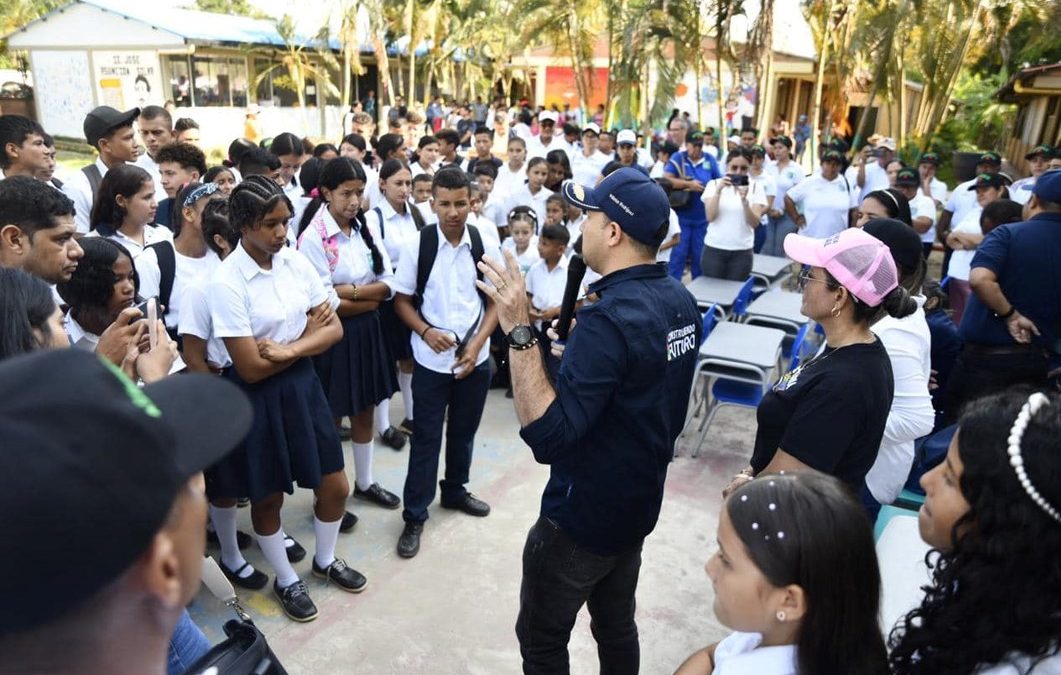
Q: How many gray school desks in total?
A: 4